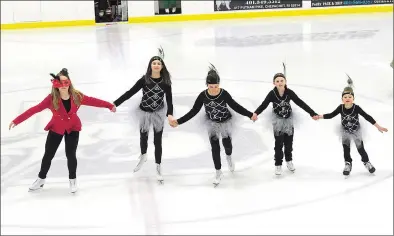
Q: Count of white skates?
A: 8